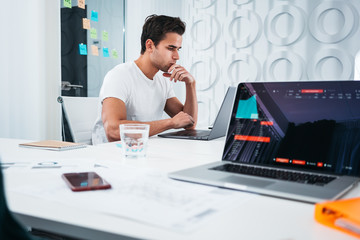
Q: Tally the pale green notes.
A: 4